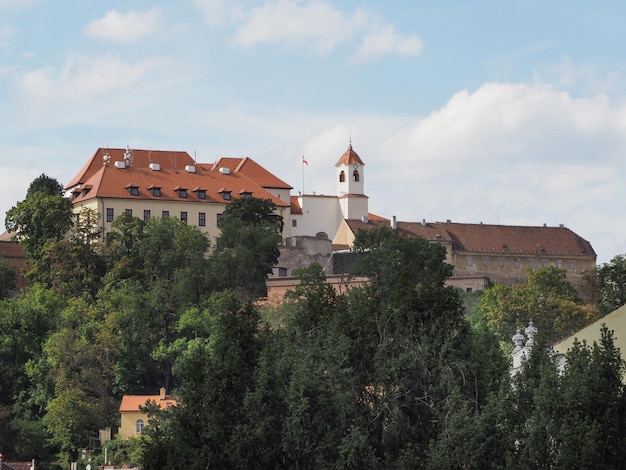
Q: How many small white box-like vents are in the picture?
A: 4